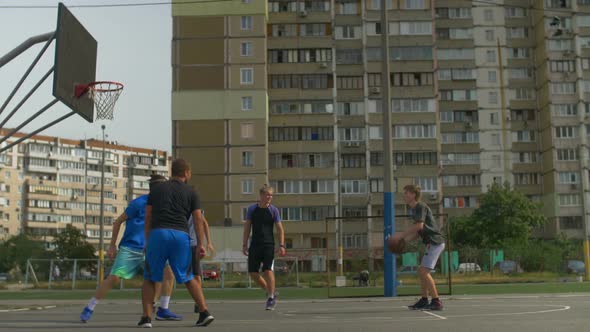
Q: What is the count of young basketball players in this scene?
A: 5